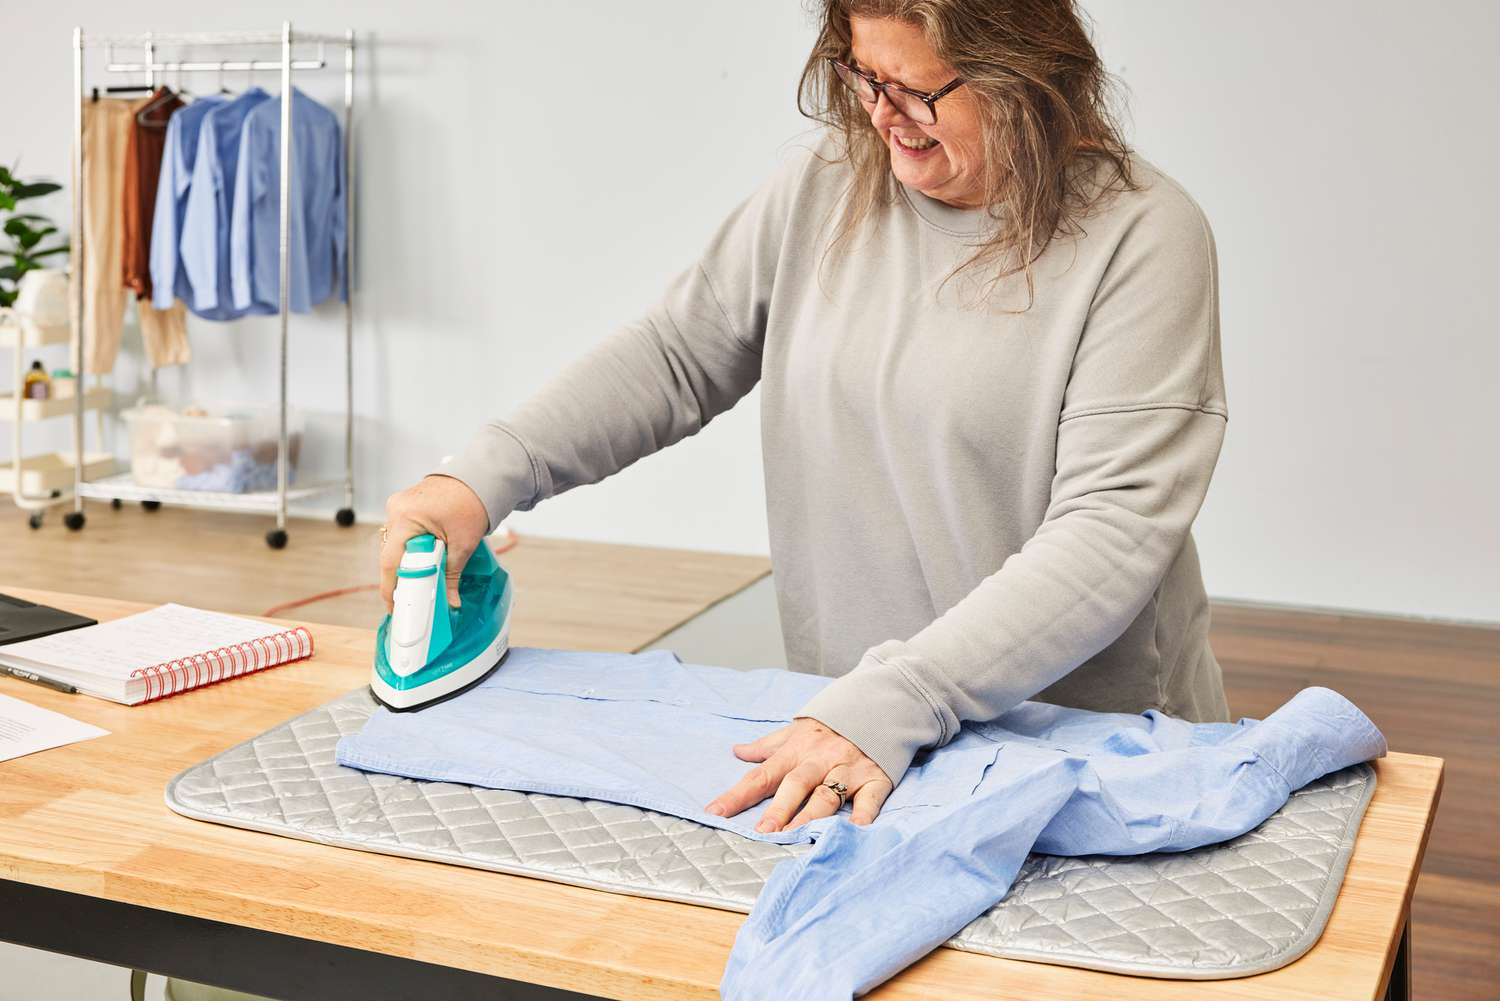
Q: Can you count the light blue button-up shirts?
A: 4